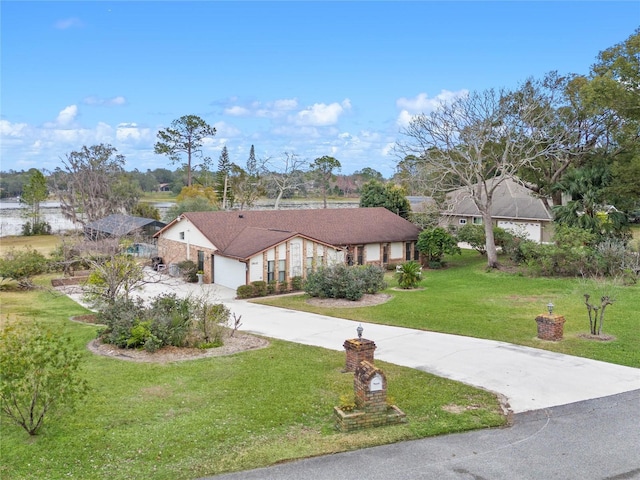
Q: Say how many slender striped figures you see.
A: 0